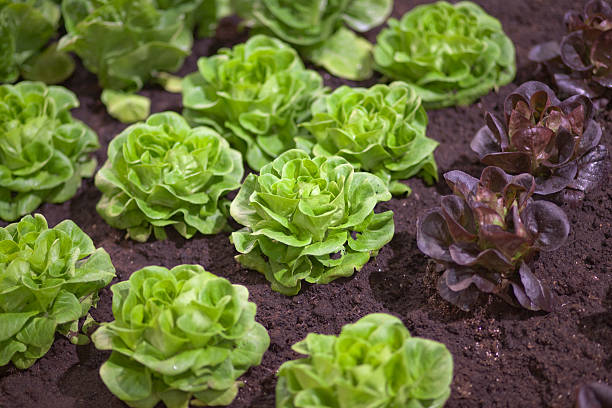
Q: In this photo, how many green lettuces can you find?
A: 12